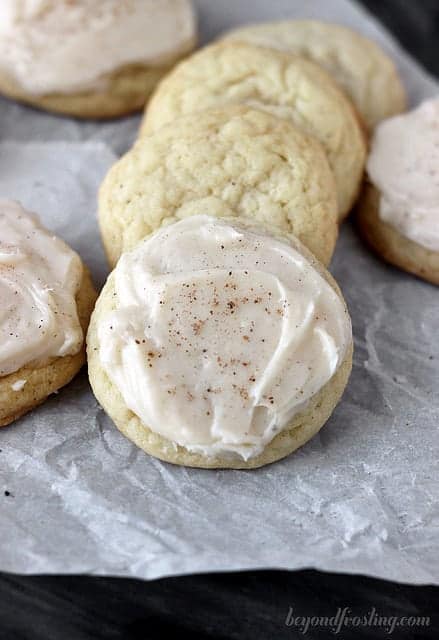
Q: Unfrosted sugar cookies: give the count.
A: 3